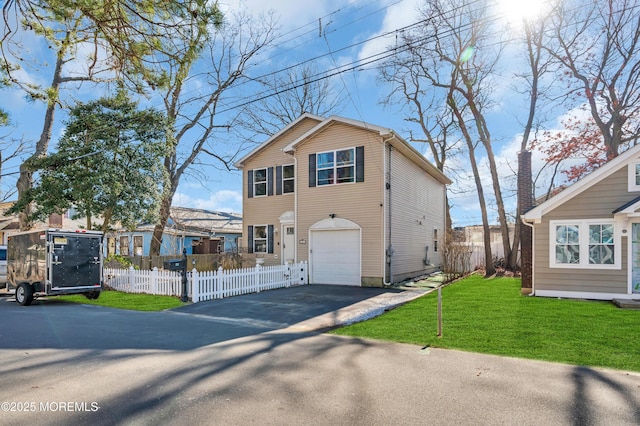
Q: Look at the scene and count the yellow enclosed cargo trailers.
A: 0